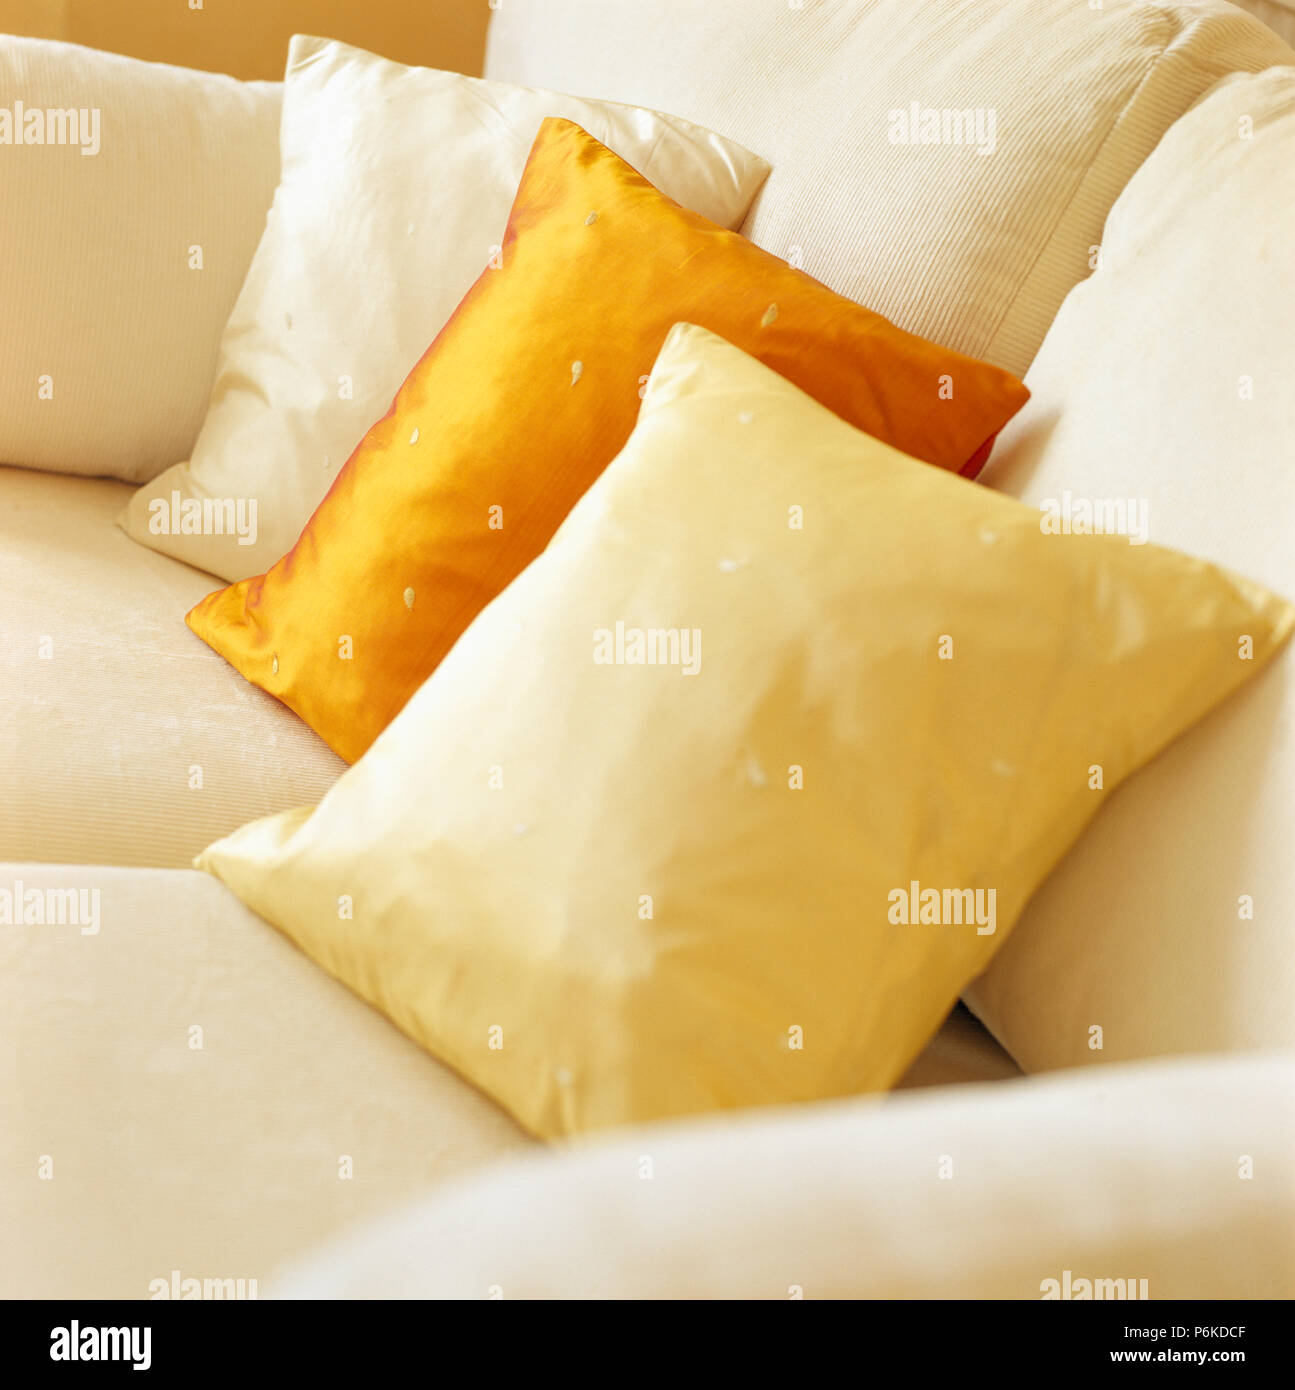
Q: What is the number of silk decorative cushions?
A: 3